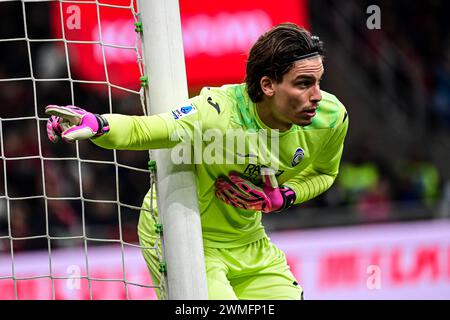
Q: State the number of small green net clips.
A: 5